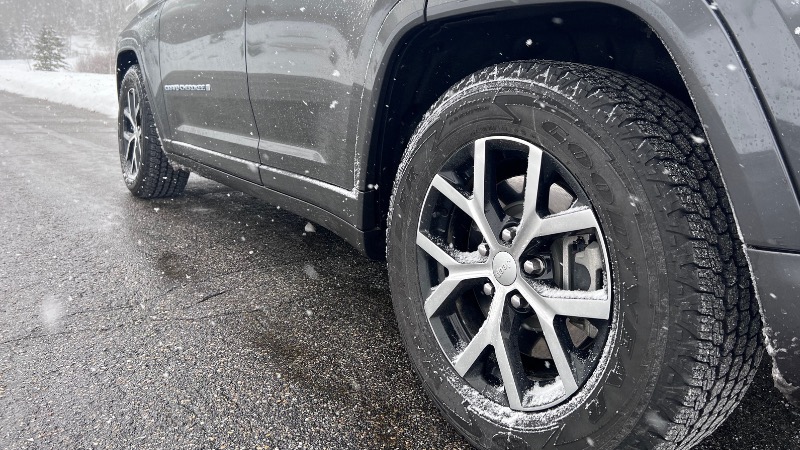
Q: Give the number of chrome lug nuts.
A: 5